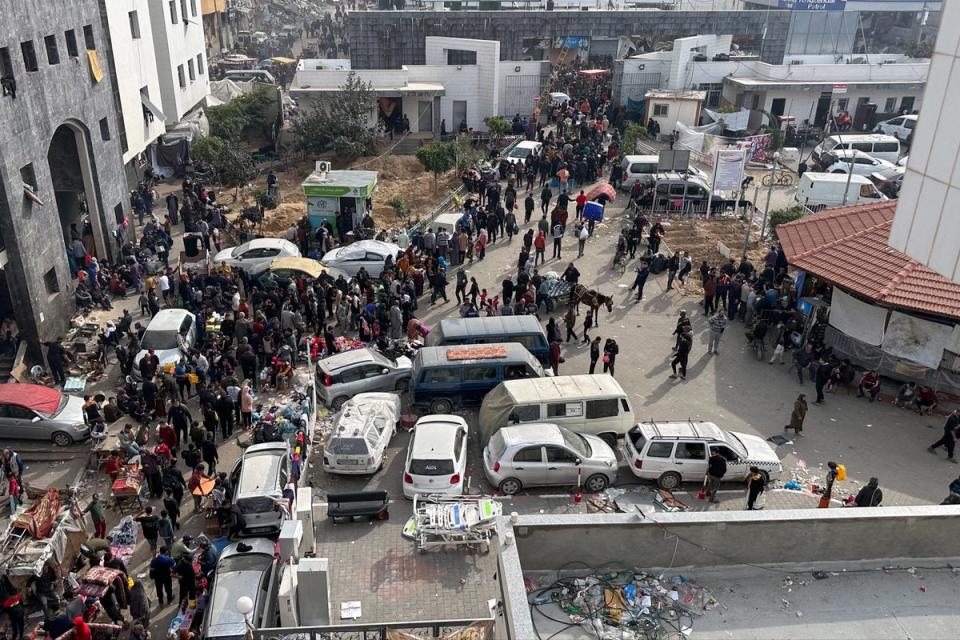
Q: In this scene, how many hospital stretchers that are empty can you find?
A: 1